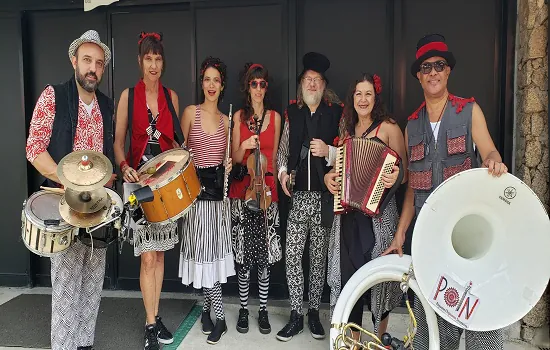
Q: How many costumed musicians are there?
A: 7